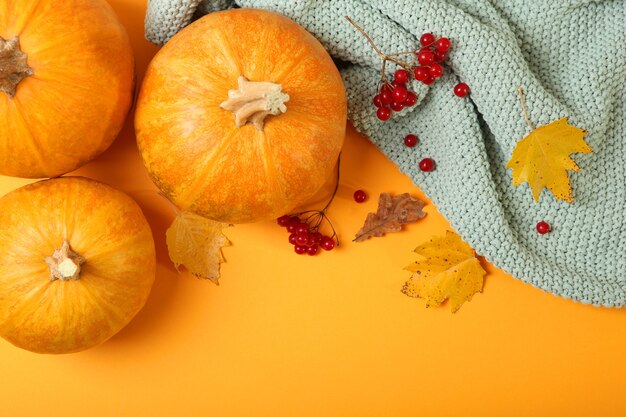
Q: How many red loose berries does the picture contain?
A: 5